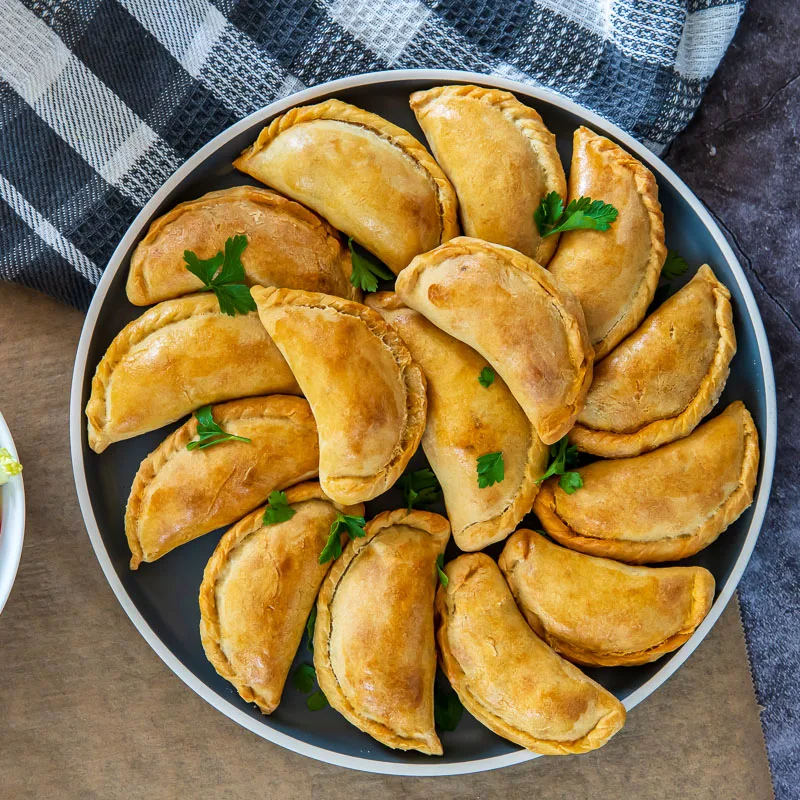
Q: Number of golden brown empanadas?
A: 15